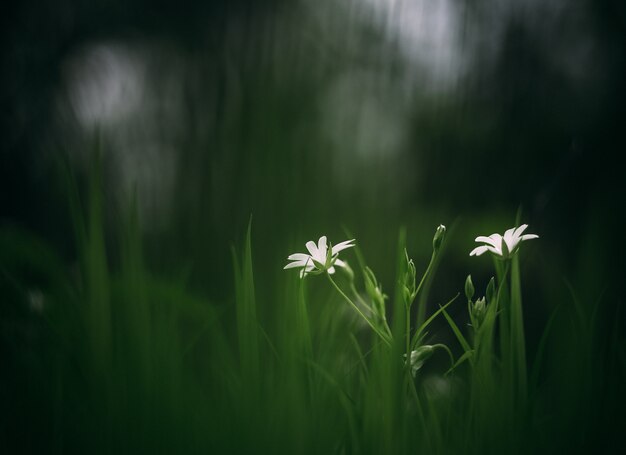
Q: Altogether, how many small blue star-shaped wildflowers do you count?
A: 0